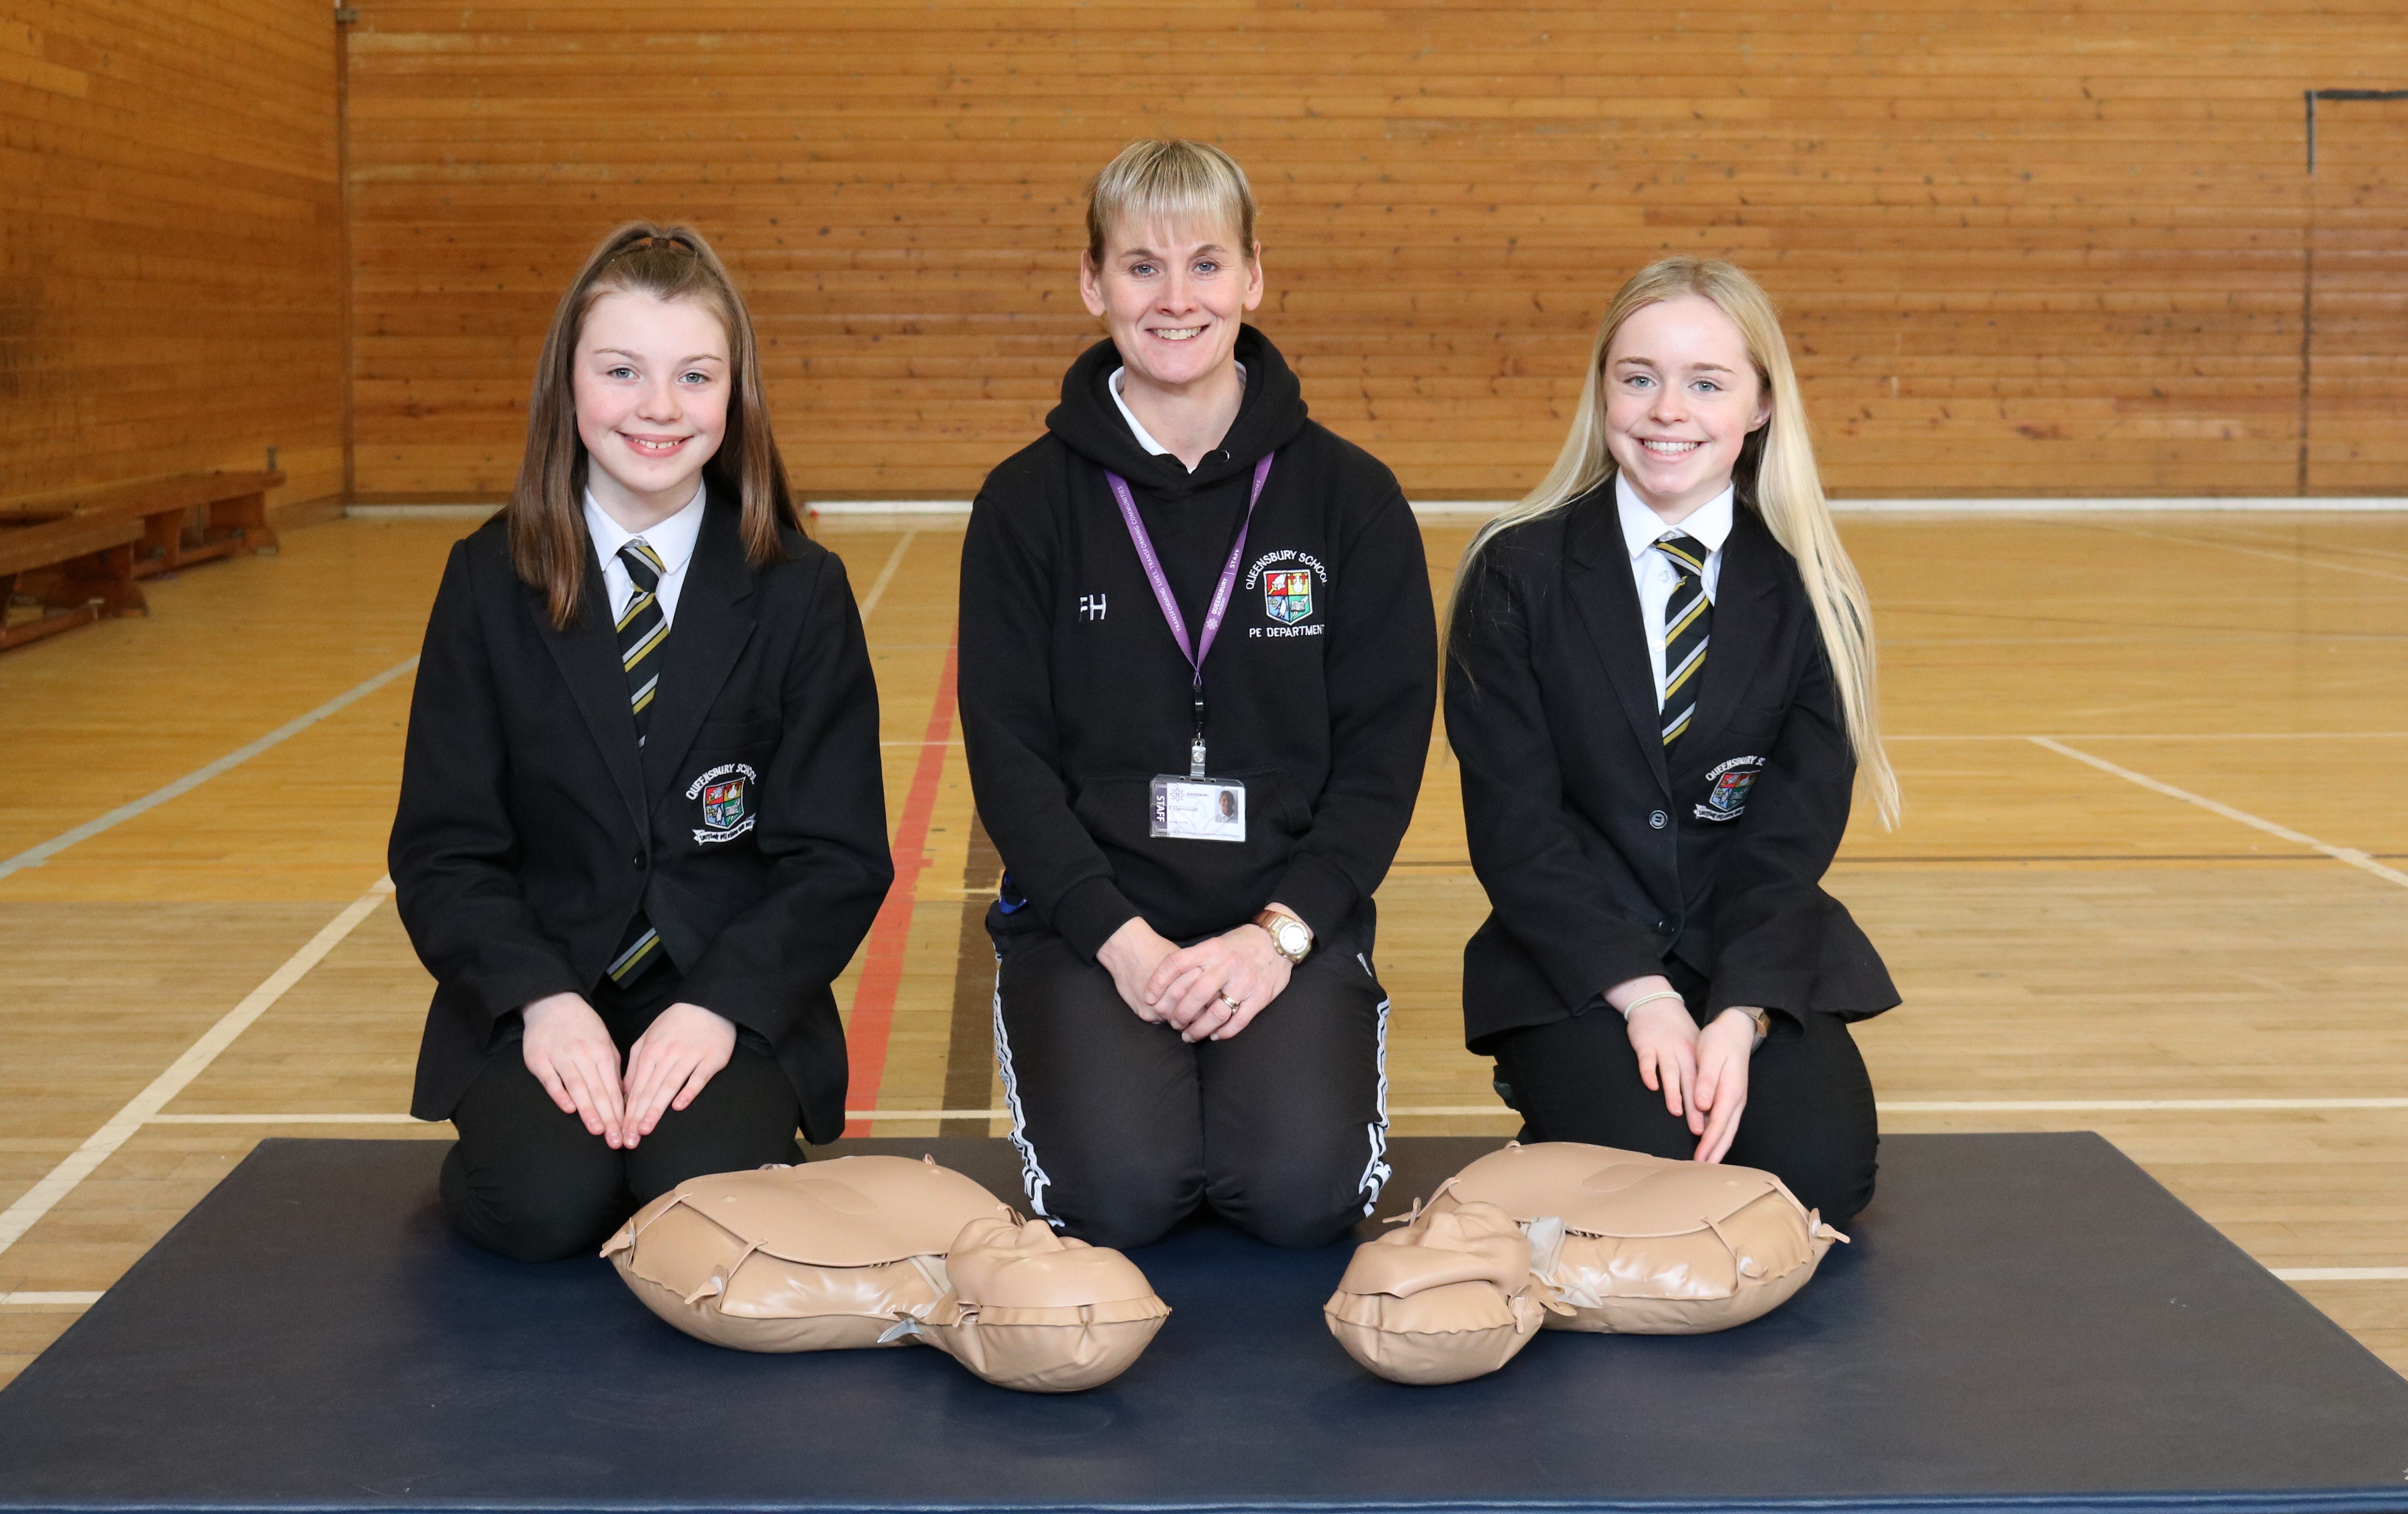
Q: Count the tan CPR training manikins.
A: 2